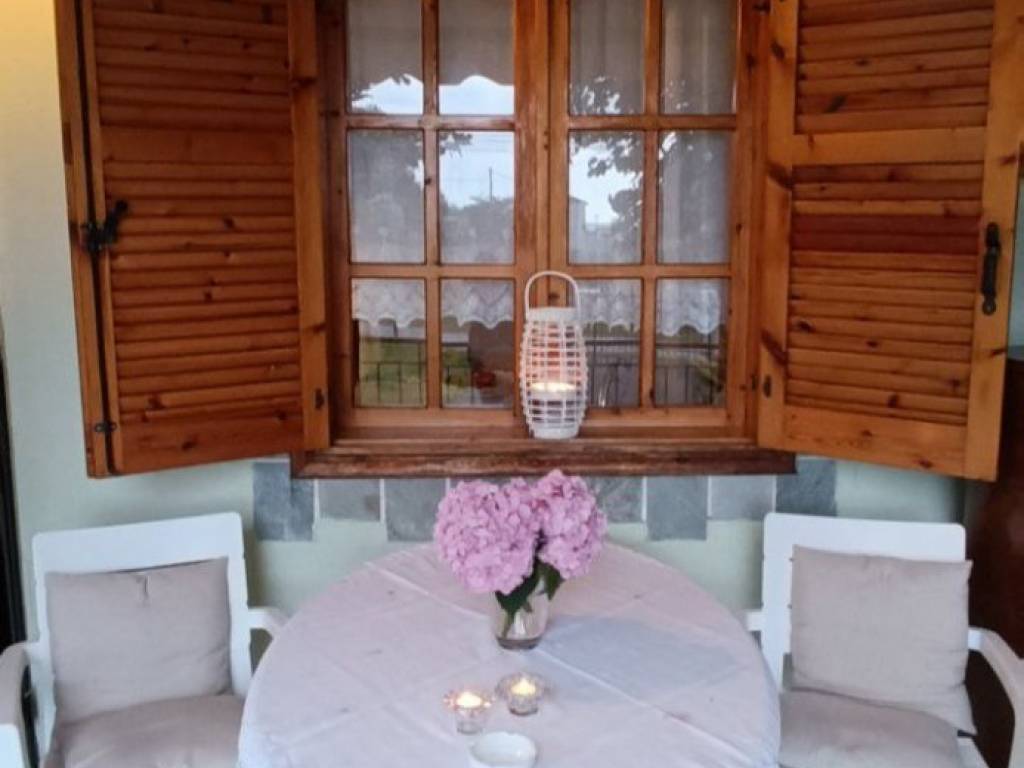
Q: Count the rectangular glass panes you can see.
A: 12